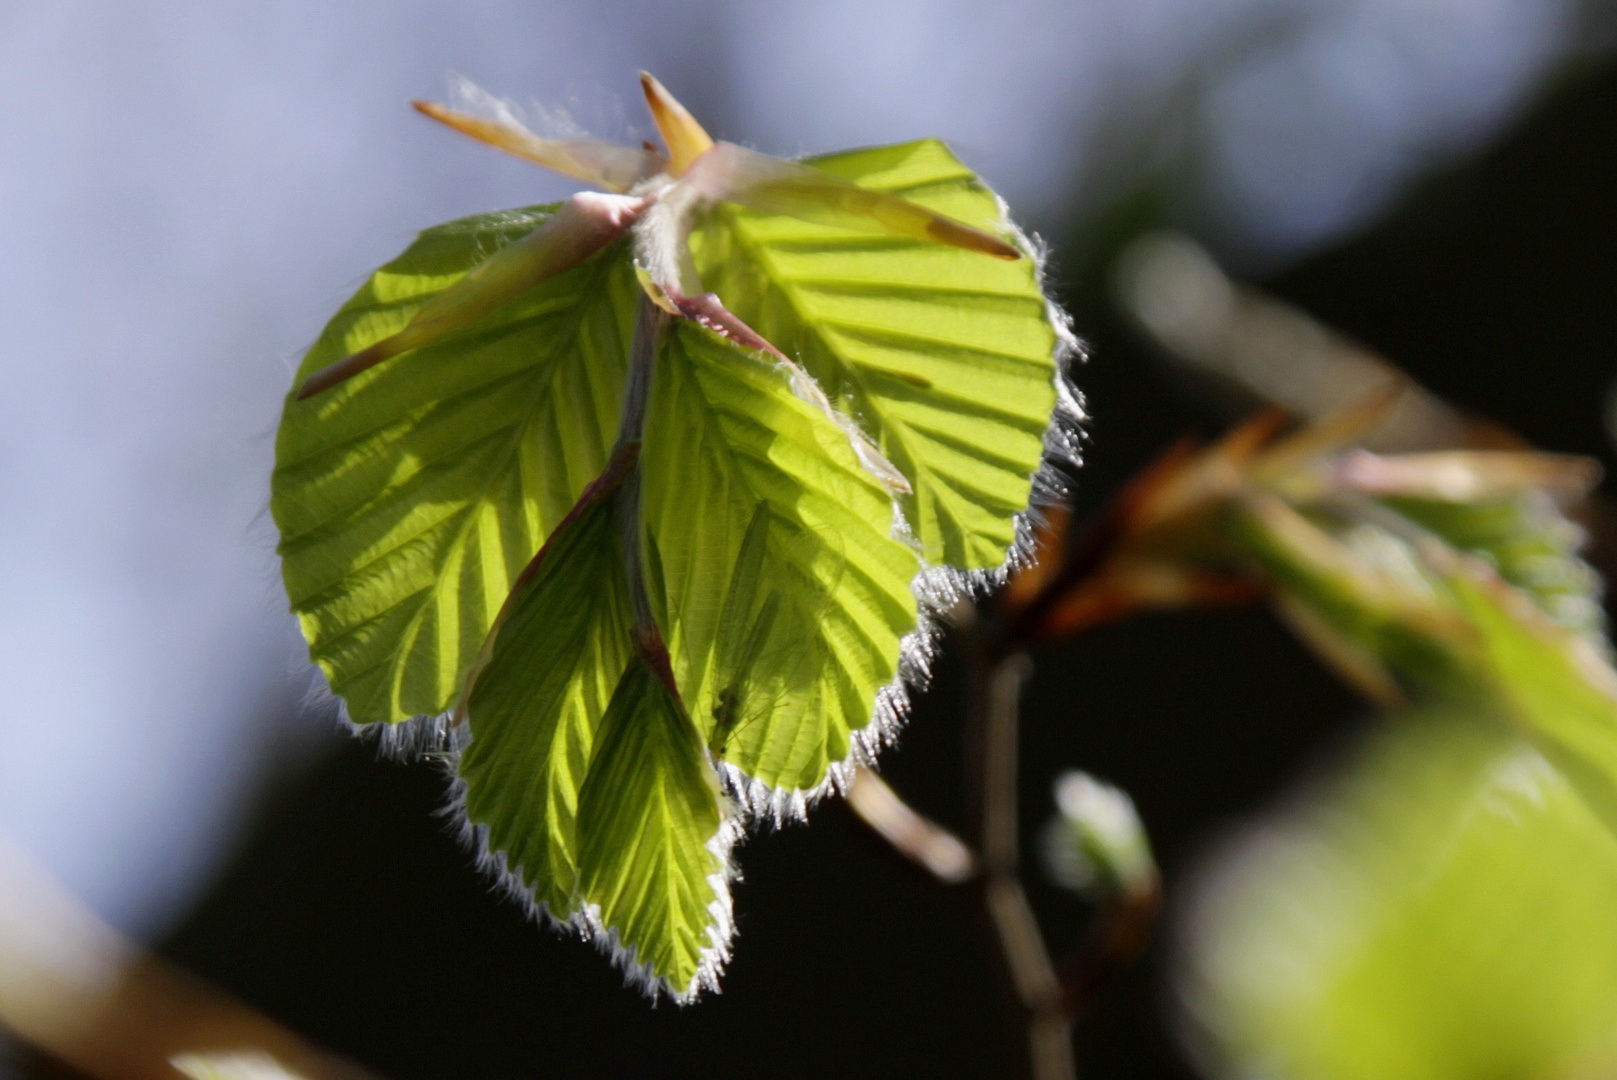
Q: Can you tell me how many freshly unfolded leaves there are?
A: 5